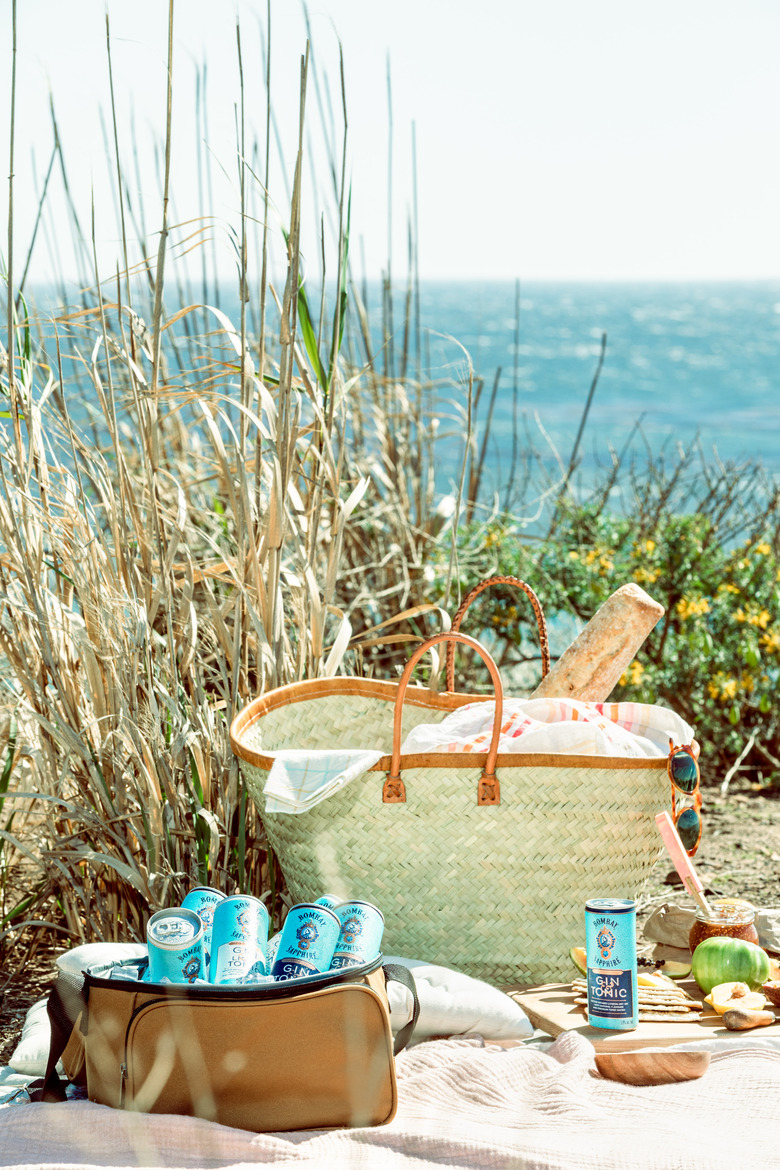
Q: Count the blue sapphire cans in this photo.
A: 7